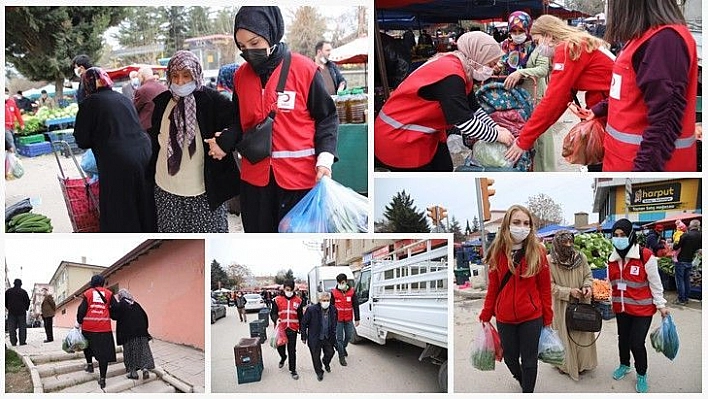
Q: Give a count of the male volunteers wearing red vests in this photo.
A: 2